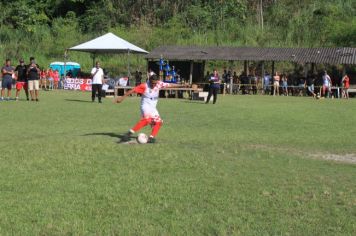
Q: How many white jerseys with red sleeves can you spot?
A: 1